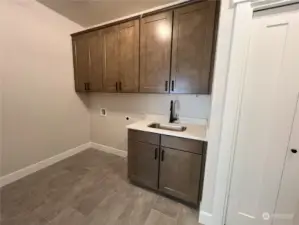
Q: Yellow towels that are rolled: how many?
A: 0